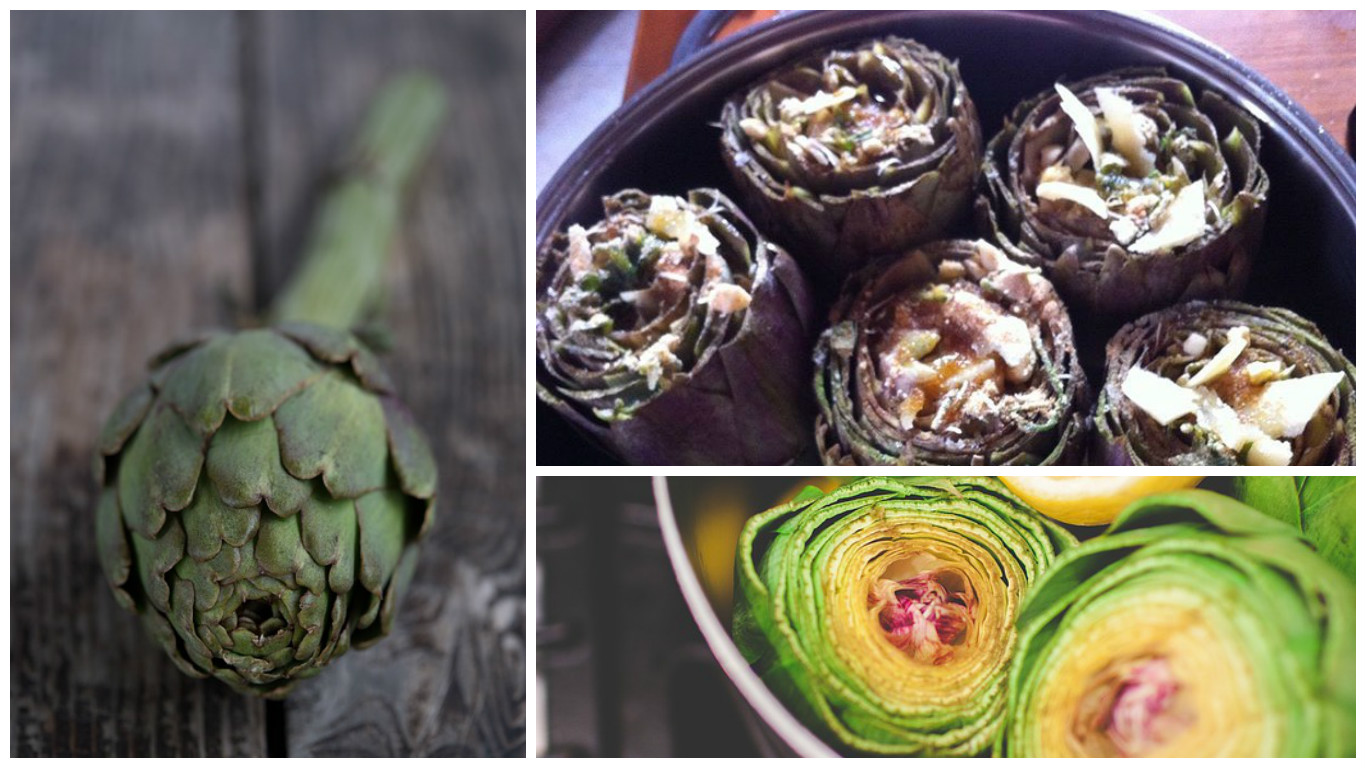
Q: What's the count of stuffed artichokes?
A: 5